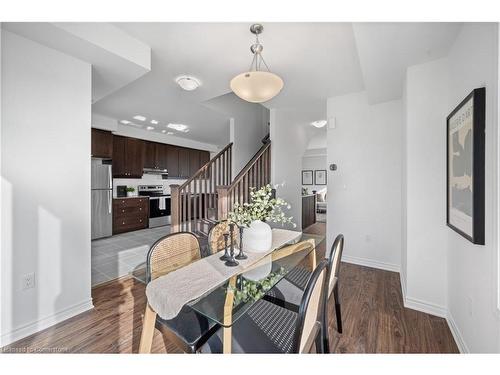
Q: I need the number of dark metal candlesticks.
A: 3